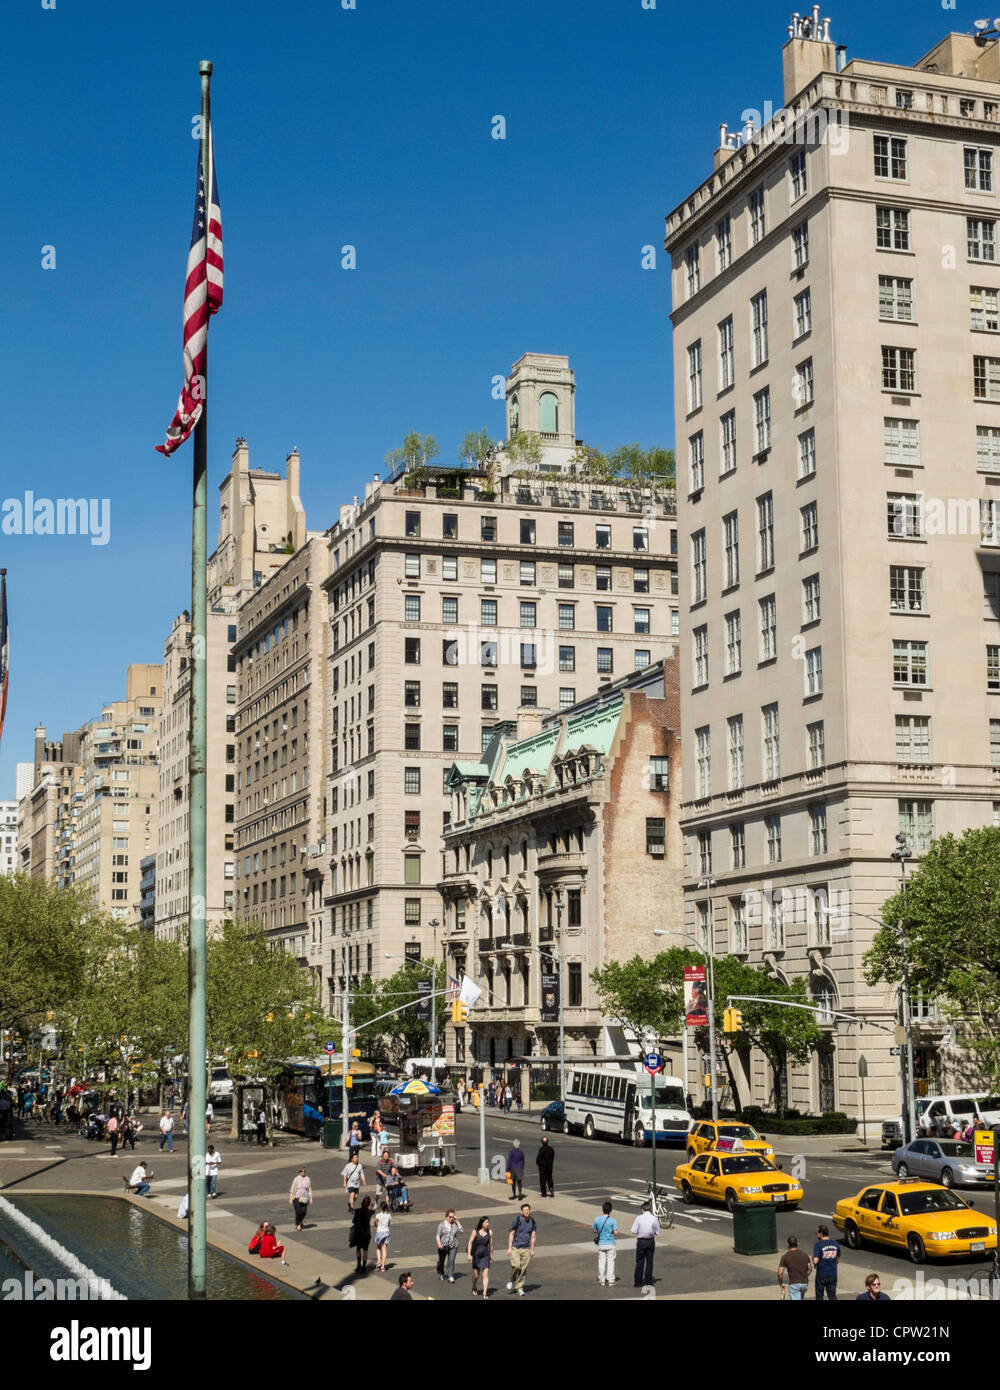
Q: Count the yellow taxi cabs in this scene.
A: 3